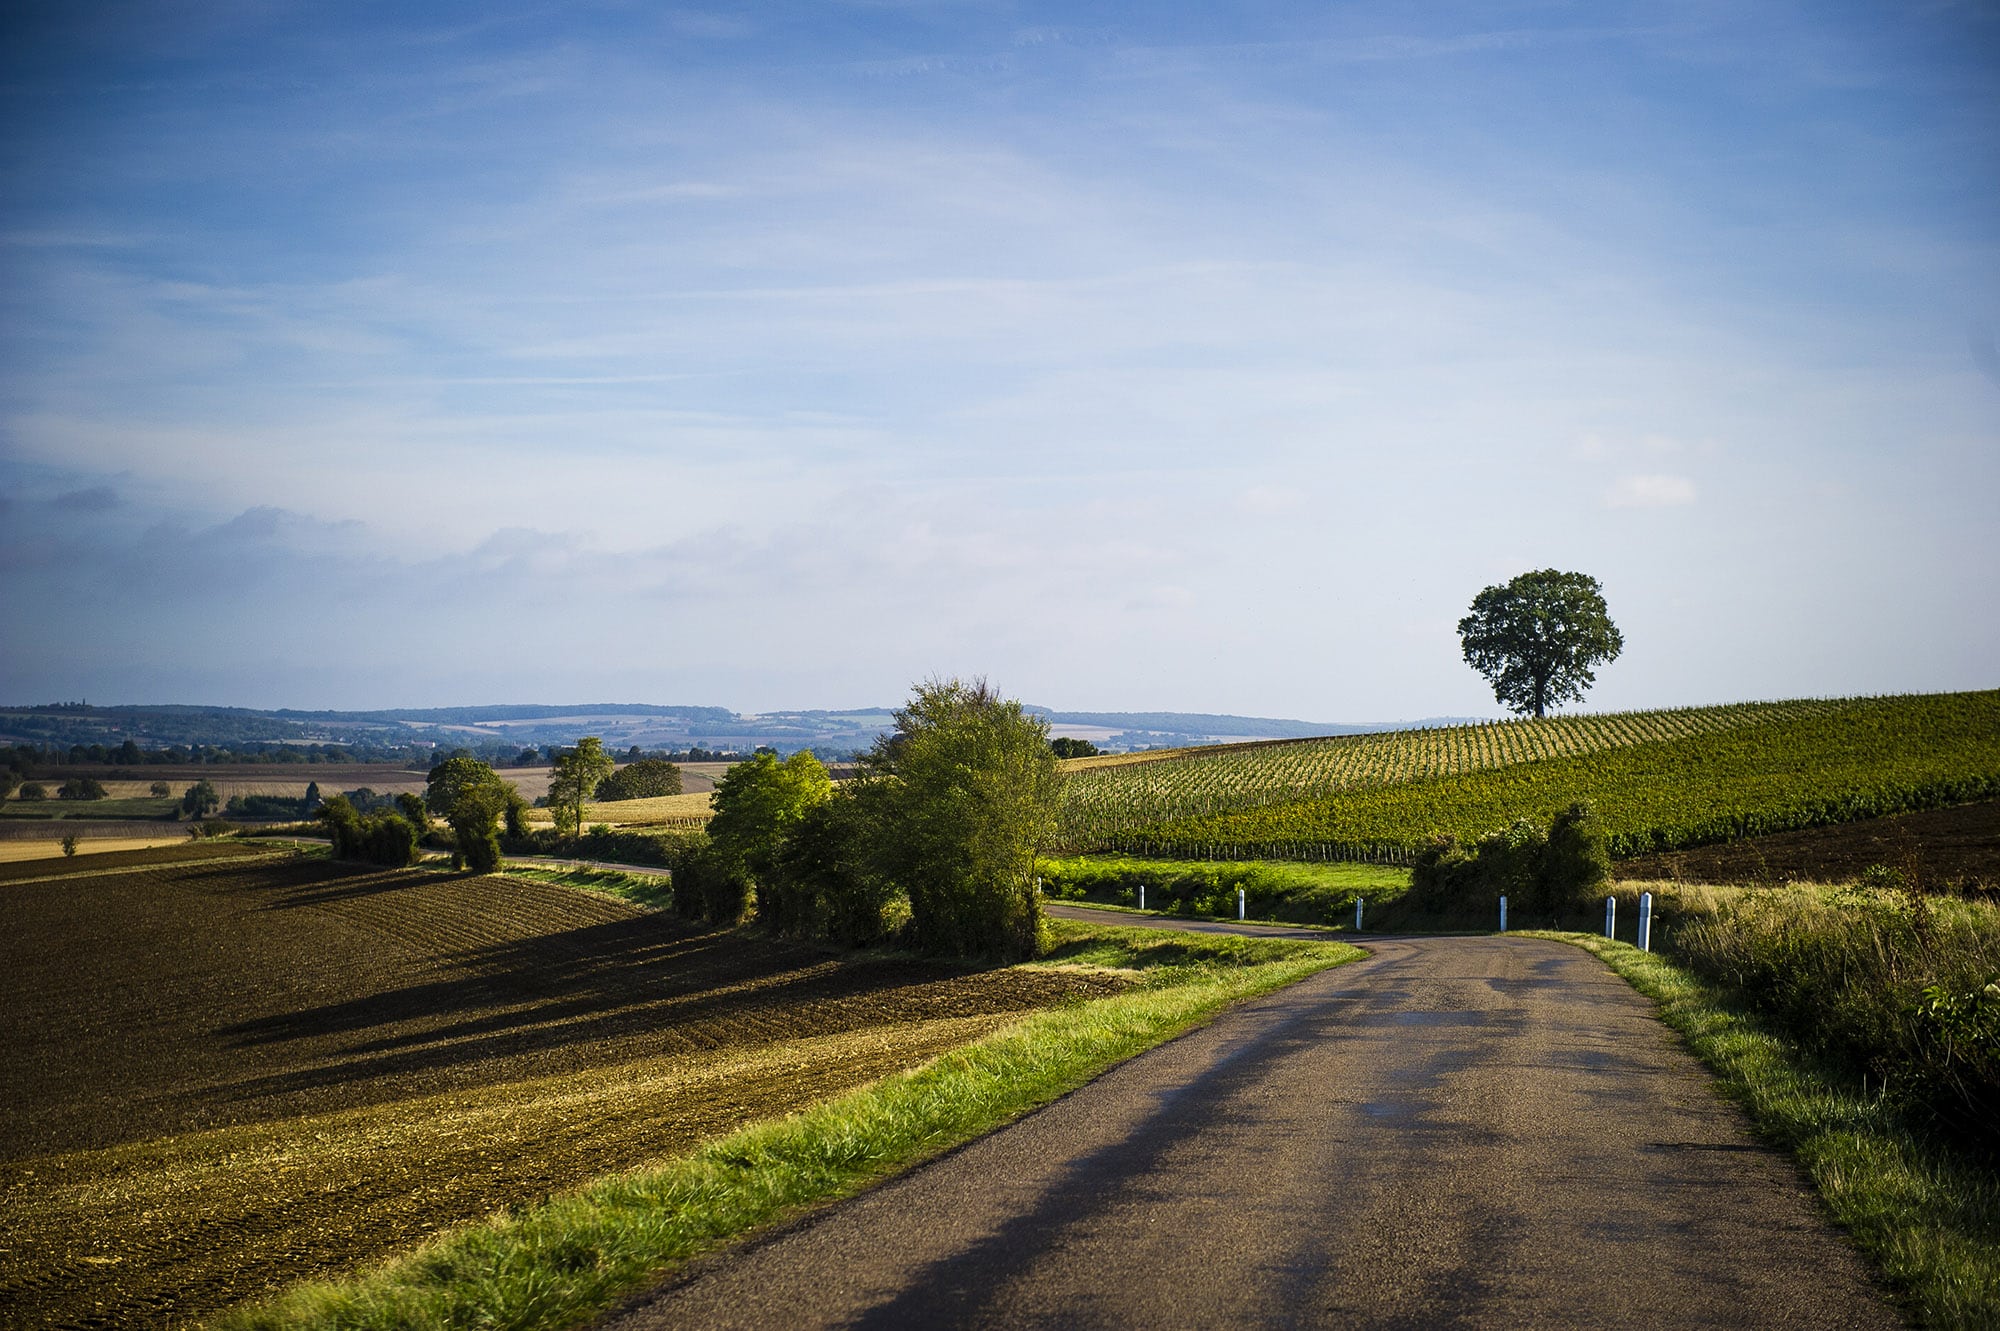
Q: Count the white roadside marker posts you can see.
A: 7